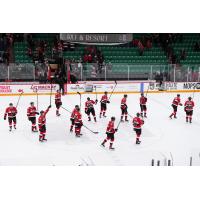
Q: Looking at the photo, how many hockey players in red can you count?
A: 14